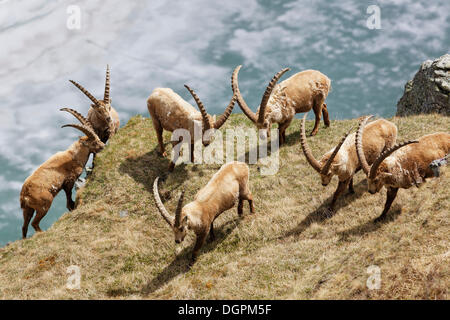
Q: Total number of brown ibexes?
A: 7